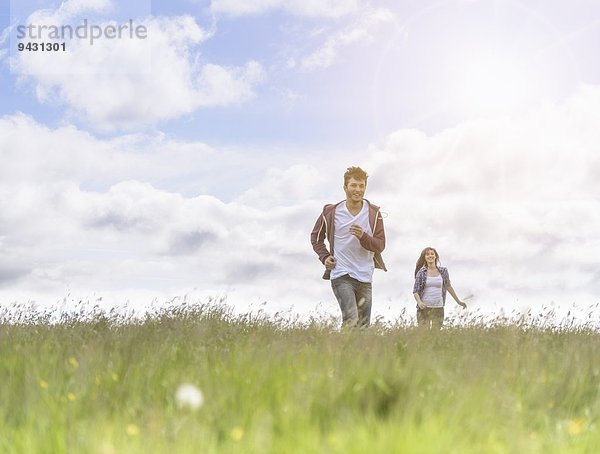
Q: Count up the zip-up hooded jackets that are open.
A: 1